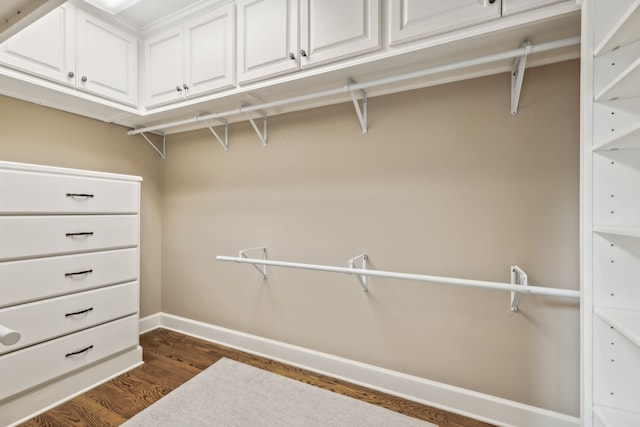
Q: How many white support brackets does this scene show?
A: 8